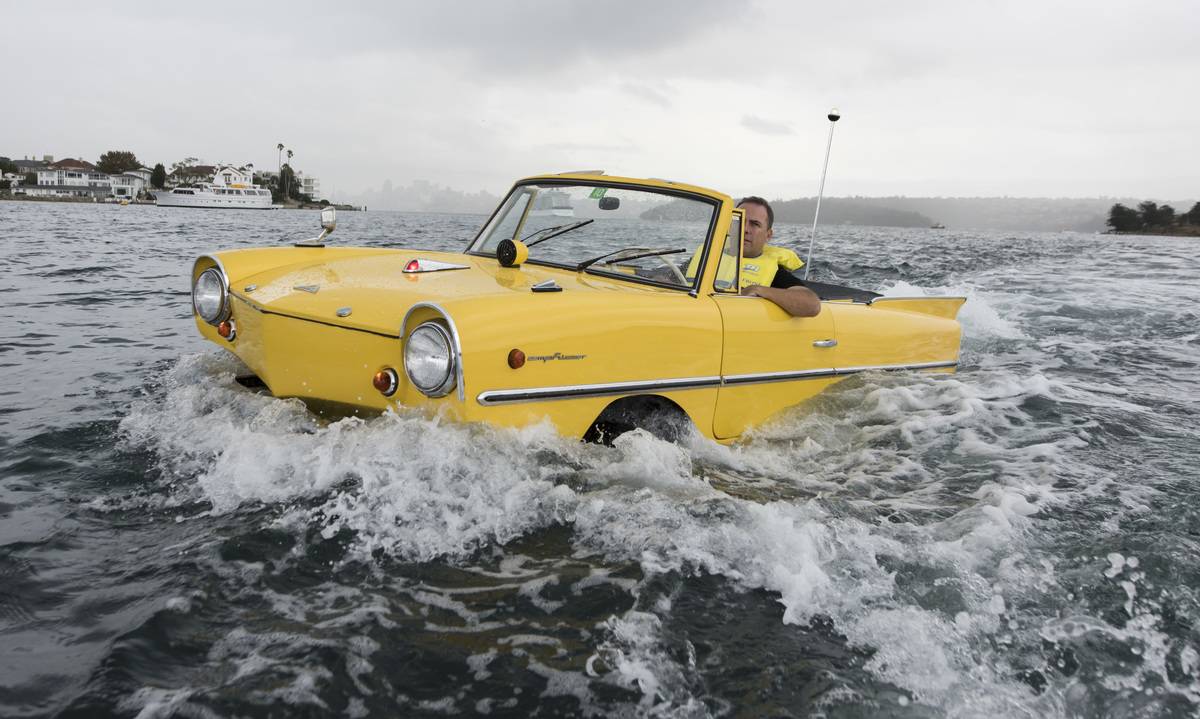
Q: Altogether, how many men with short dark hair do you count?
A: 1